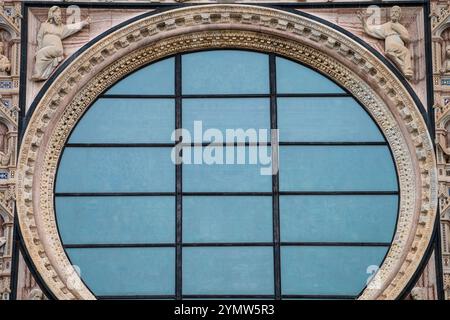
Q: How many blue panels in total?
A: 15